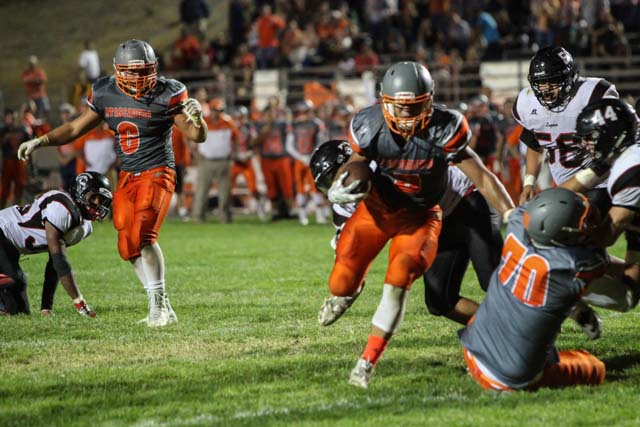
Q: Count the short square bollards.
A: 0